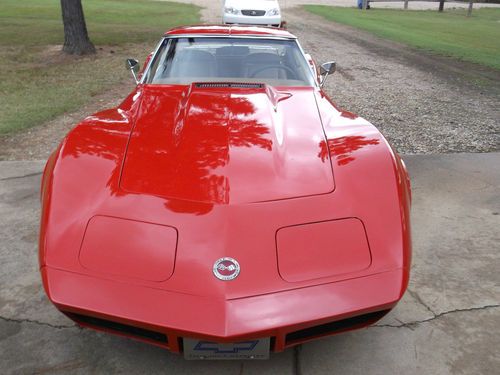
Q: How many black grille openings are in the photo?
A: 2